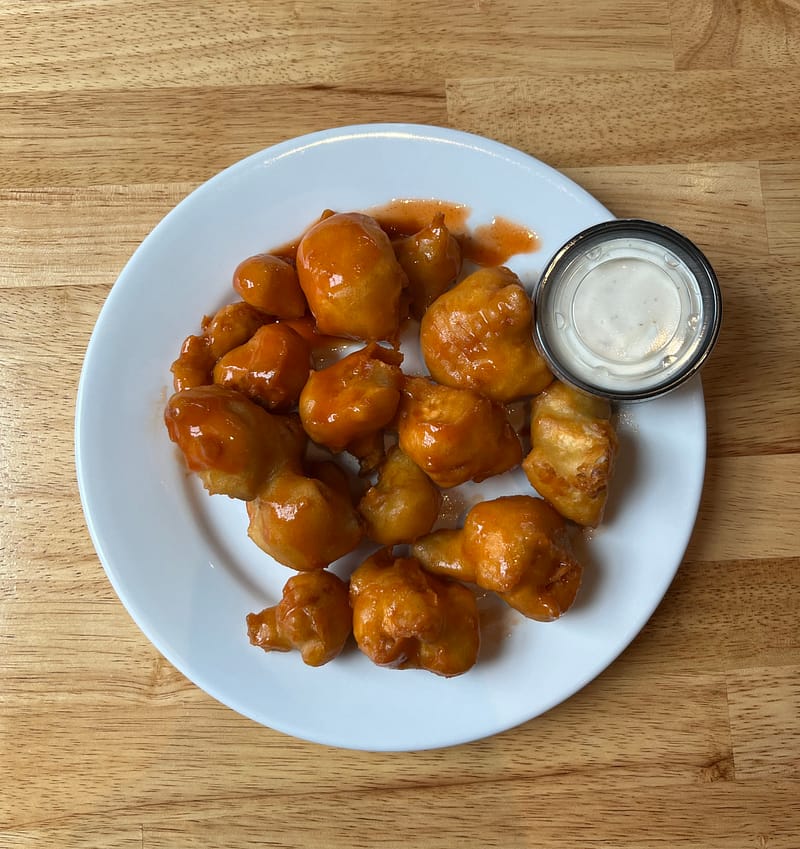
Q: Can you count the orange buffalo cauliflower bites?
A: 15